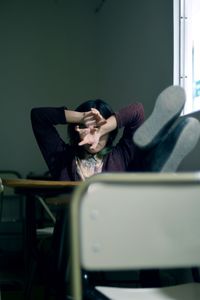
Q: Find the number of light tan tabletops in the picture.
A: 1